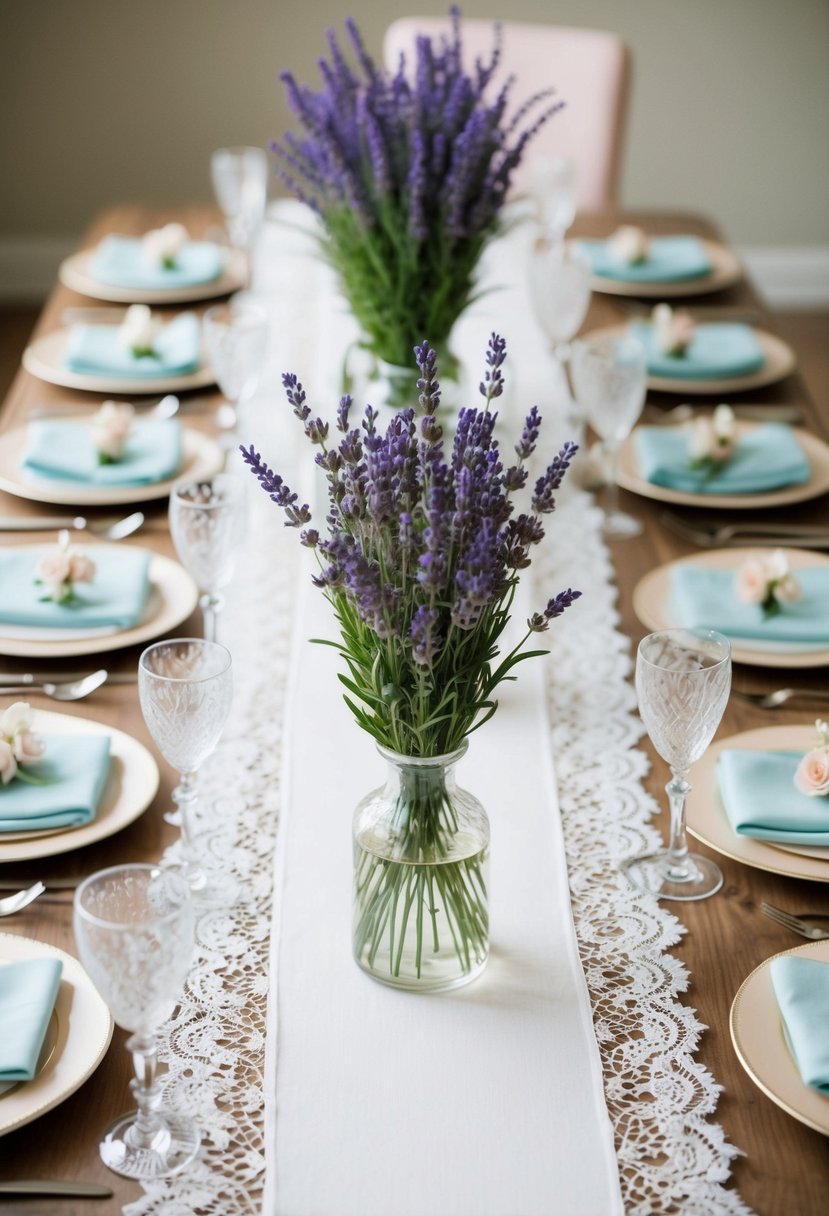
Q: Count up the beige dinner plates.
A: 12